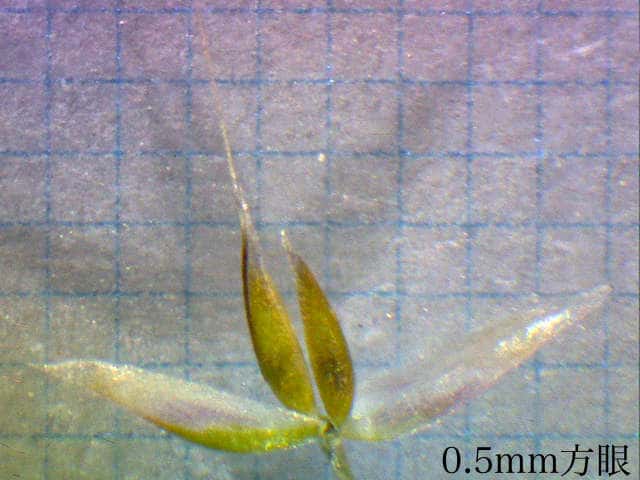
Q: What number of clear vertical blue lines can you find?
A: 9